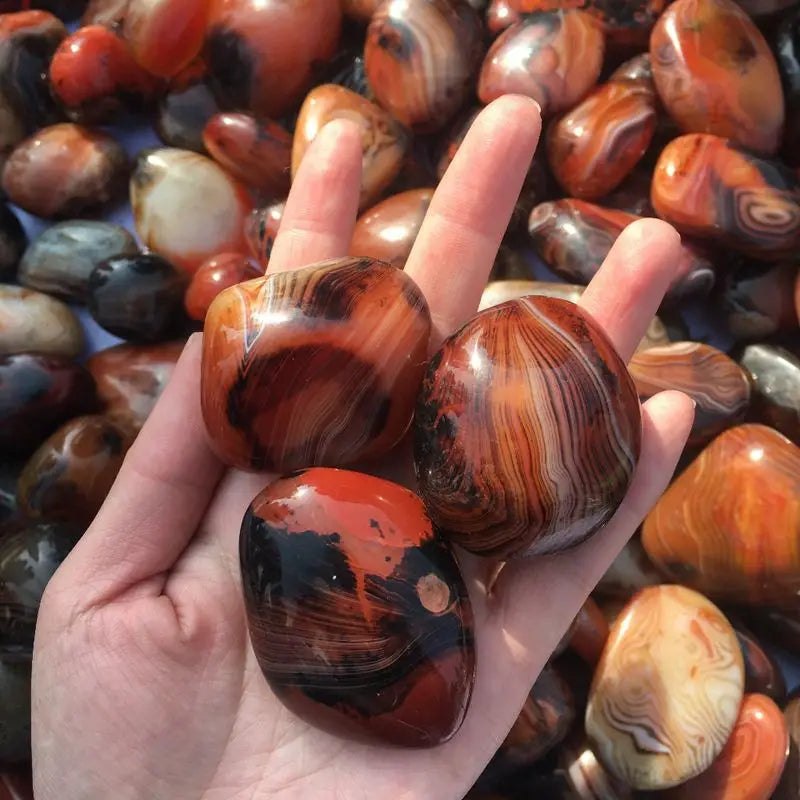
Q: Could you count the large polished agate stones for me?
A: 3